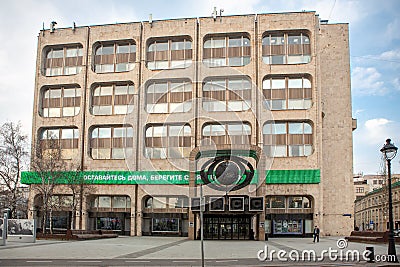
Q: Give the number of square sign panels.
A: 4